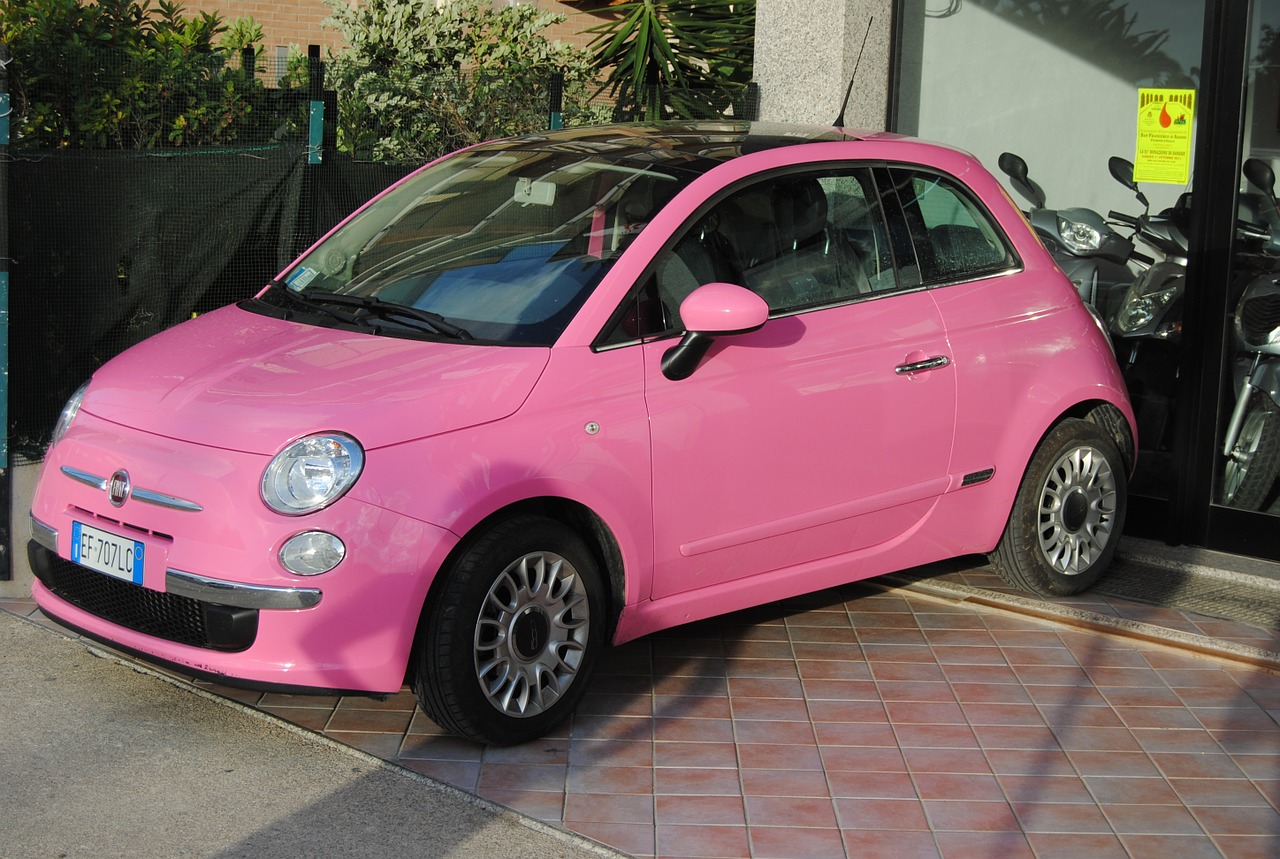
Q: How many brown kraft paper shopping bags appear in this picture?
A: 0